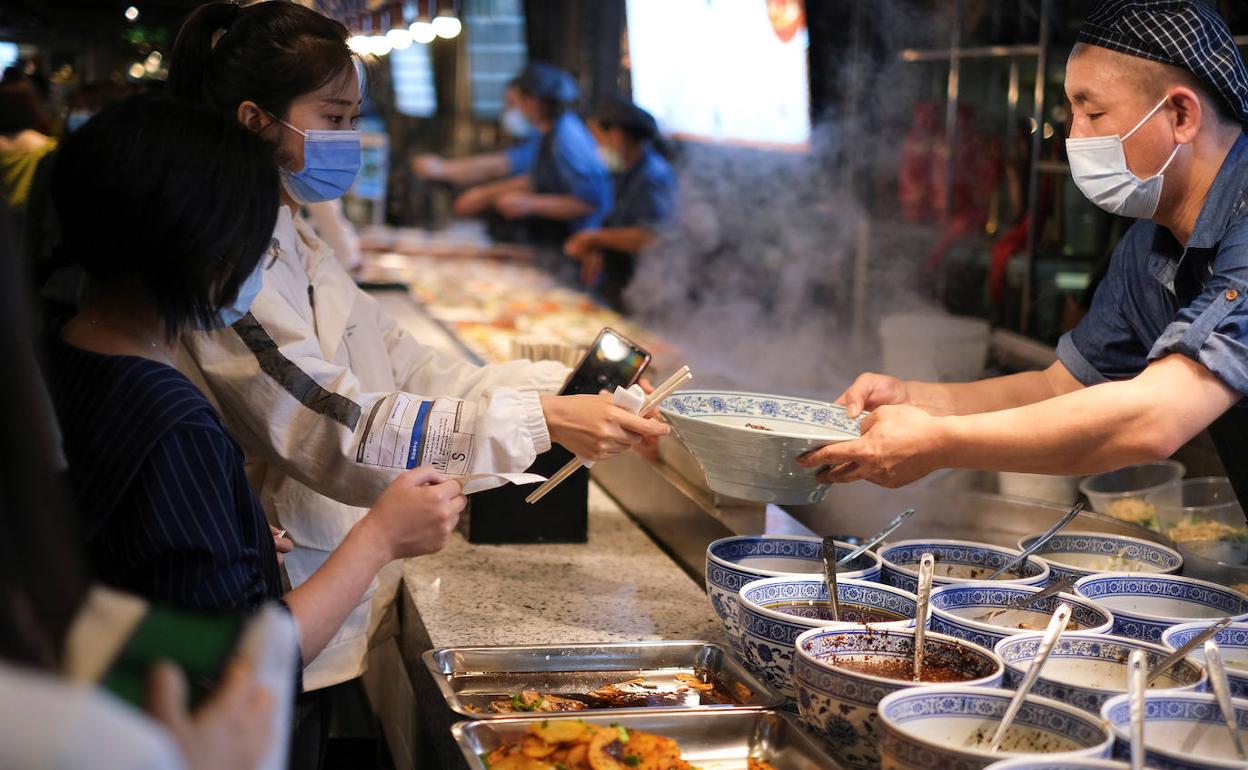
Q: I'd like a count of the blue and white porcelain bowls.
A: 13